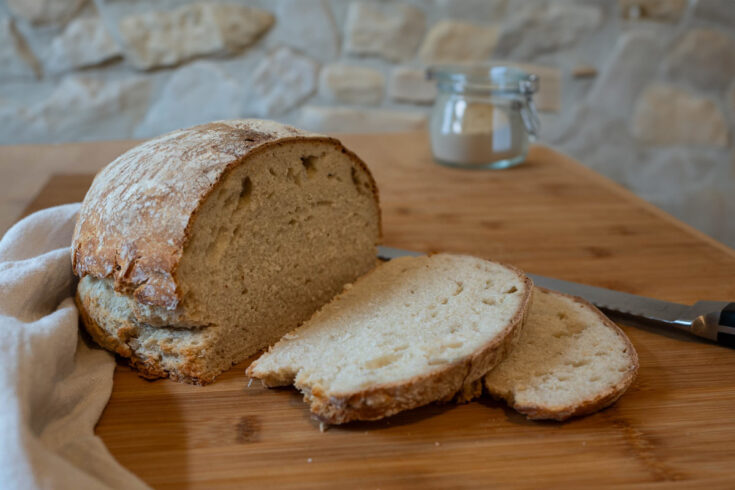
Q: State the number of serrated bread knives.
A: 1